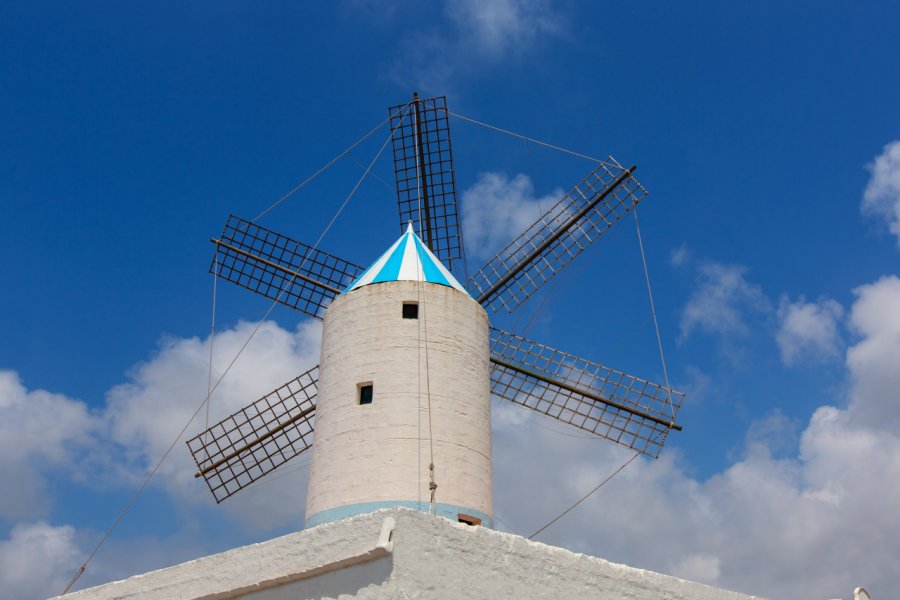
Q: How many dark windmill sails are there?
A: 5